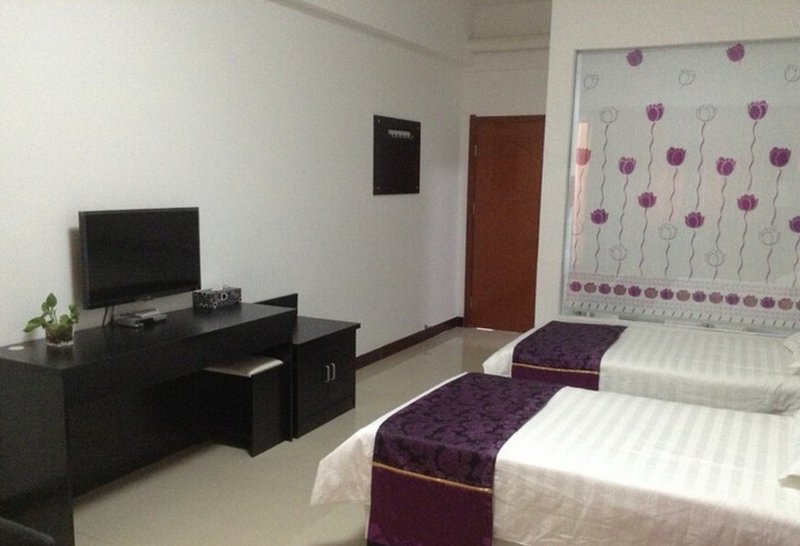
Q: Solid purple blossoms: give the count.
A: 14